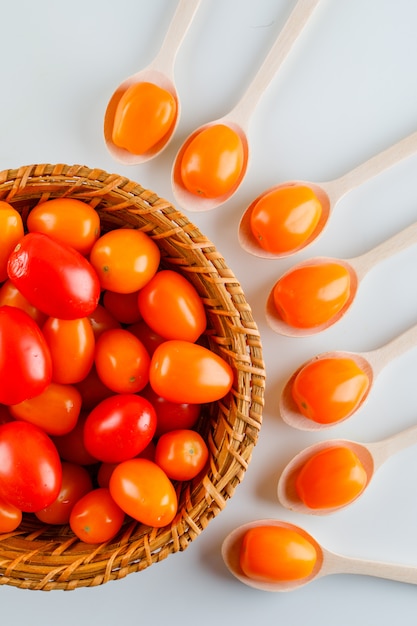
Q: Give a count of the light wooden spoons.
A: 7